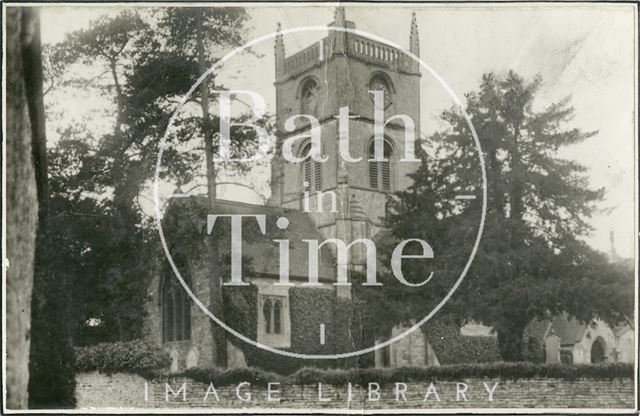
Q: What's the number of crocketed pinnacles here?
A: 3